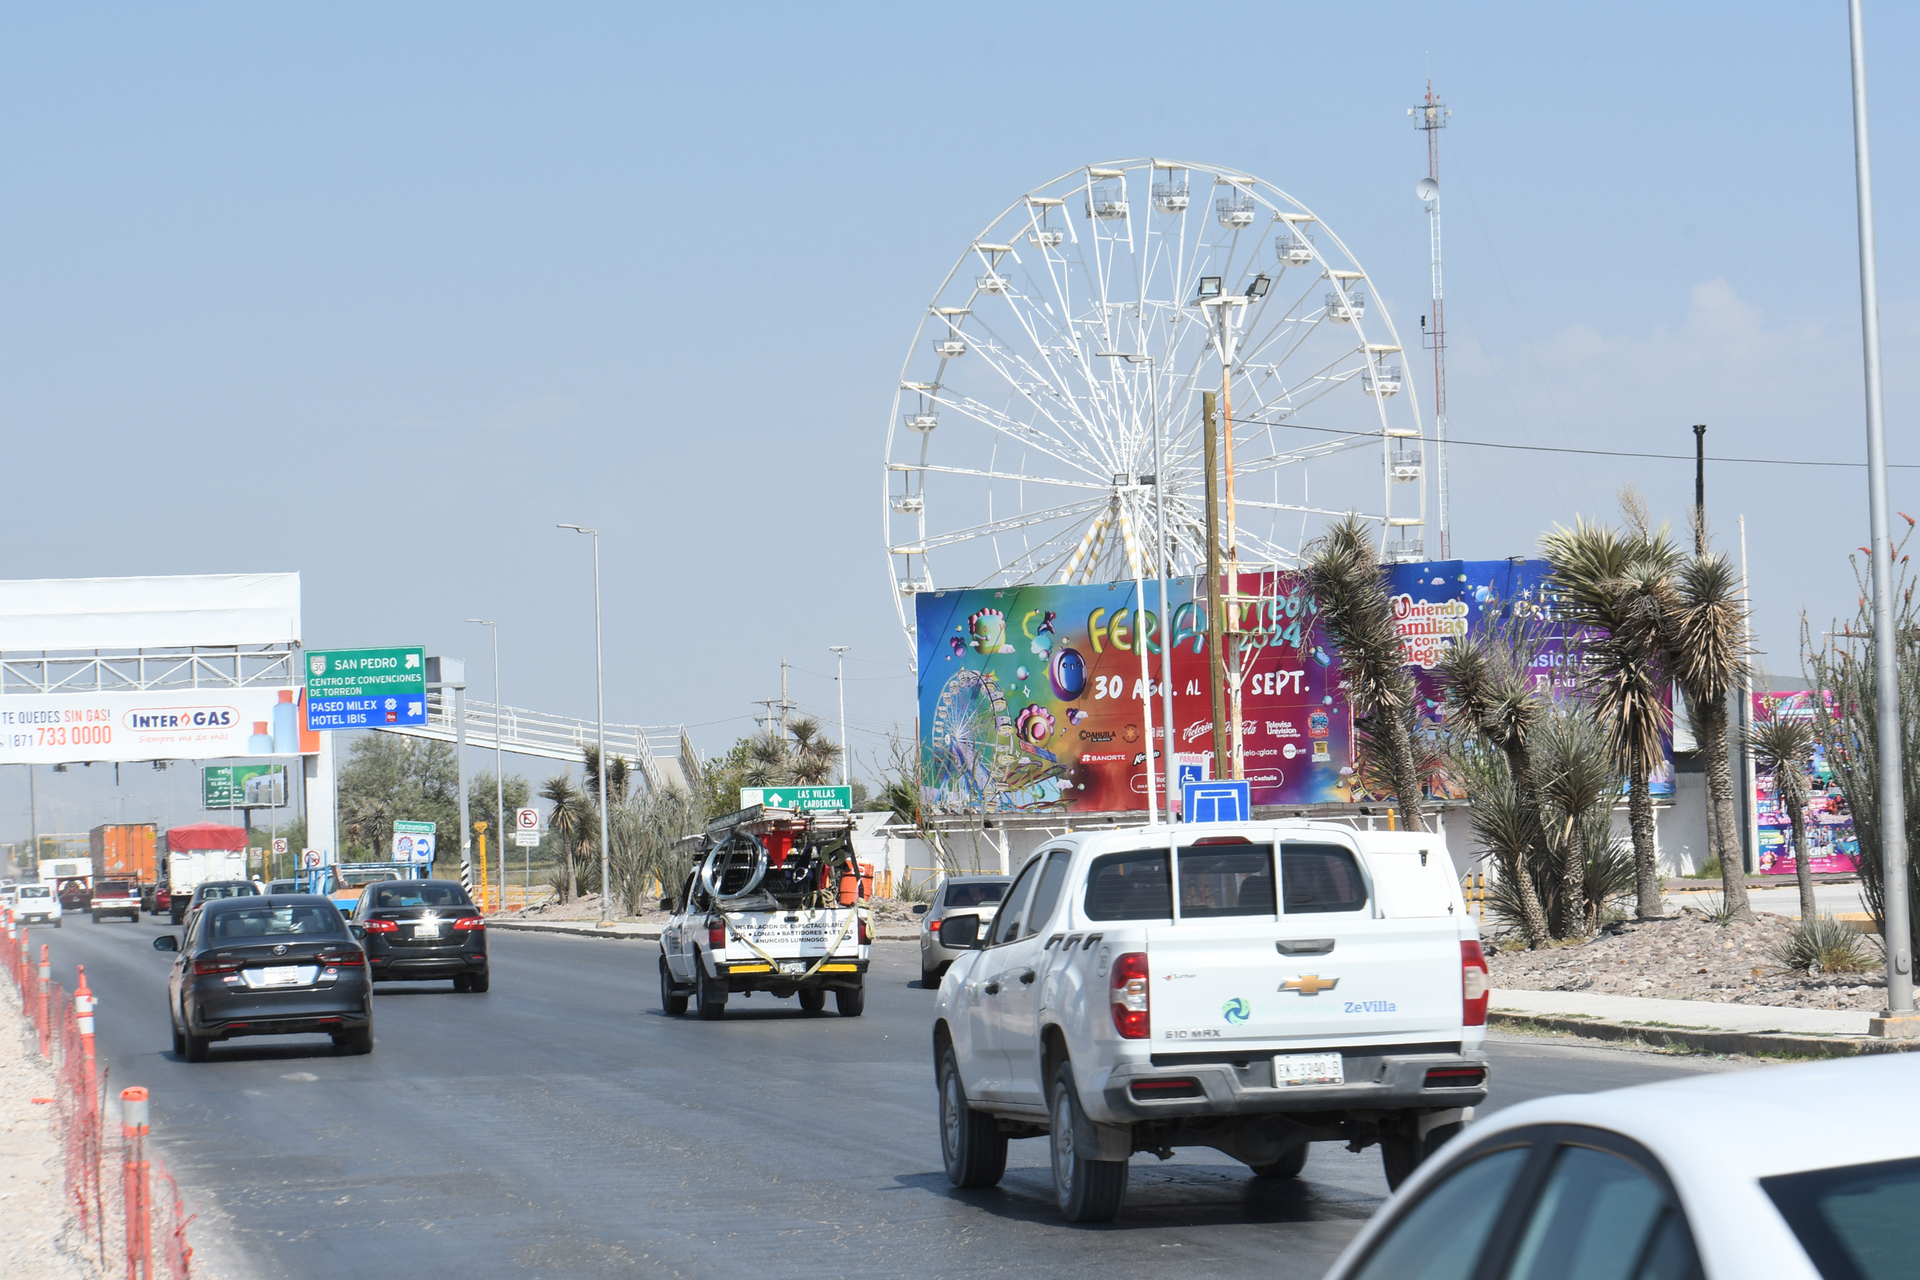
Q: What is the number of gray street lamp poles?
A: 4